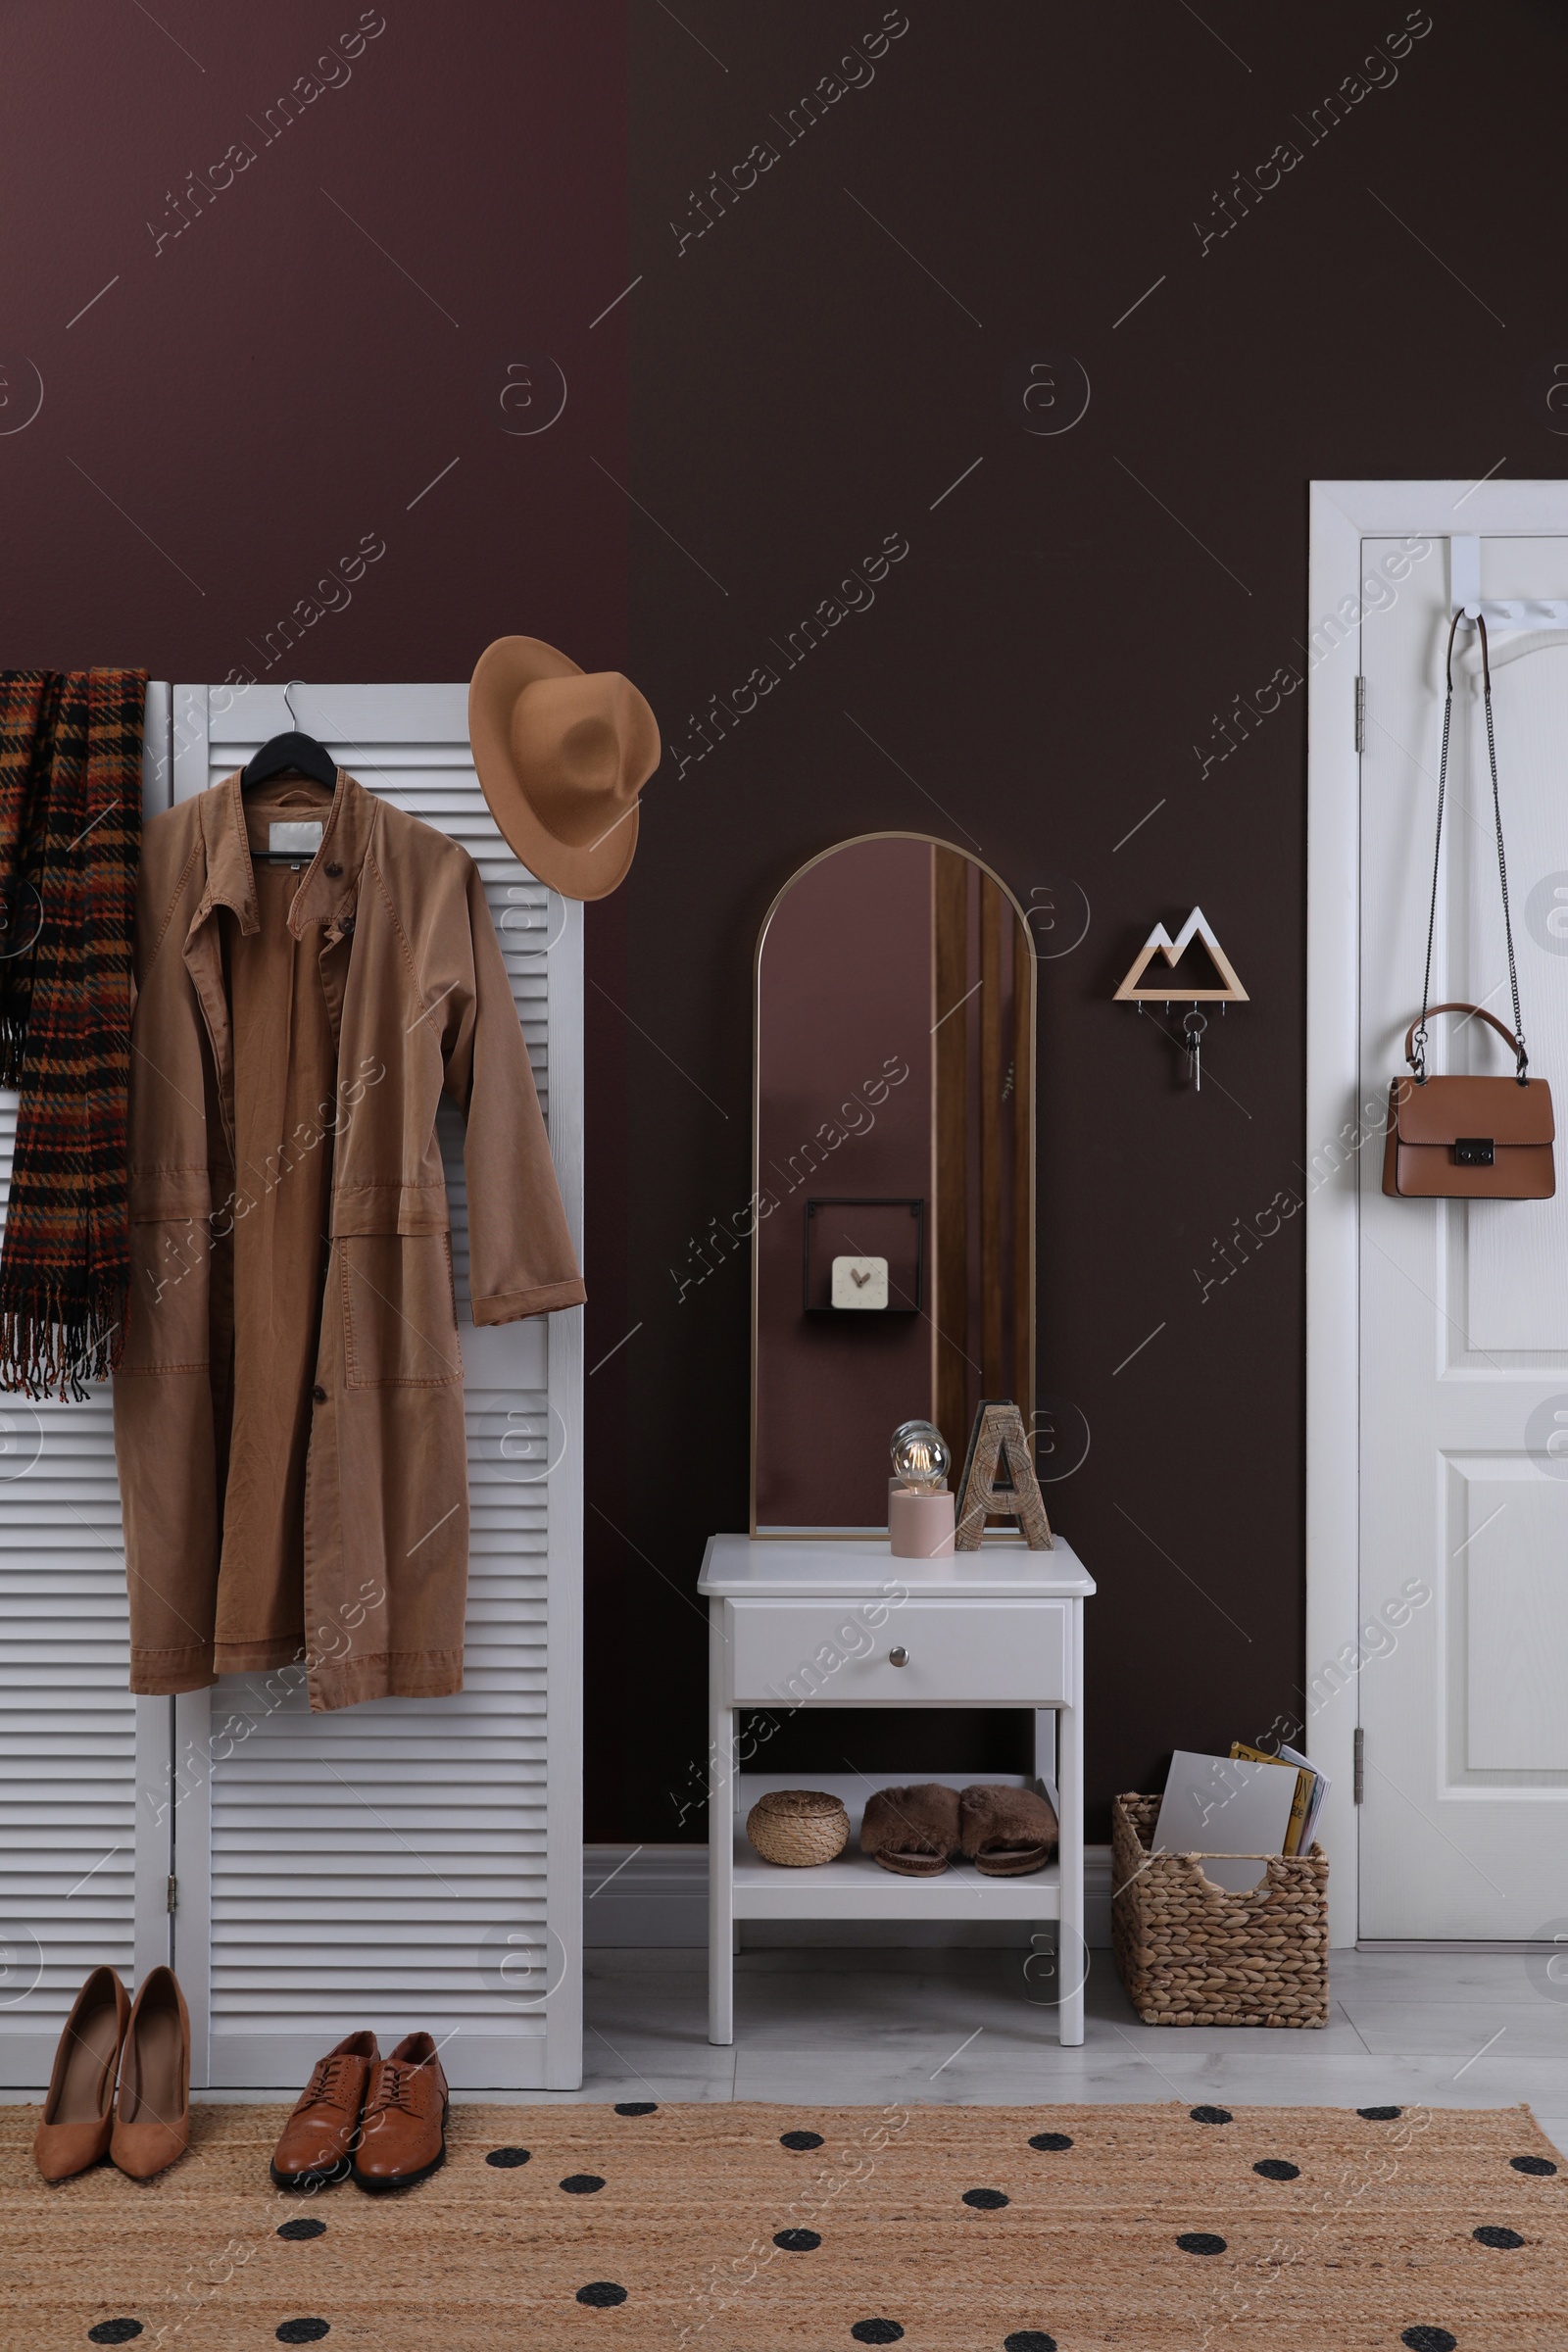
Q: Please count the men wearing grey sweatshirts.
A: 0